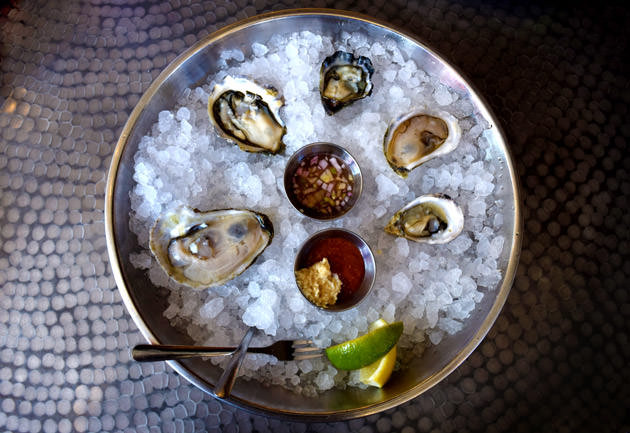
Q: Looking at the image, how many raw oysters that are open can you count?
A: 5